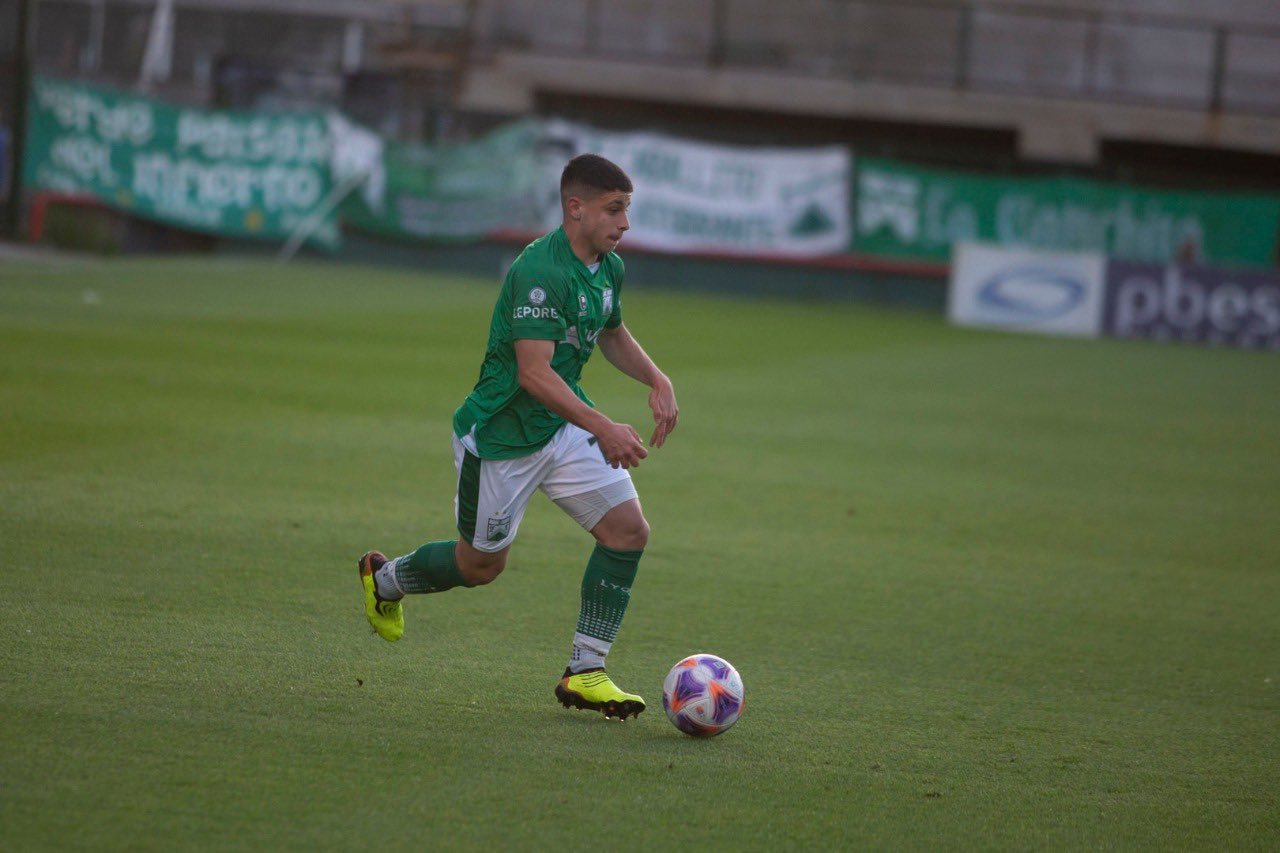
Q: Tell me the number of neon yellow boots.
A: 2